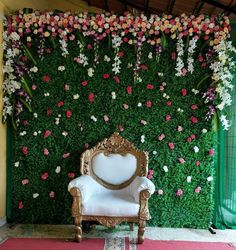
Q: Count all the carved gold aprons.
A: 1